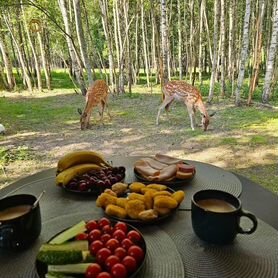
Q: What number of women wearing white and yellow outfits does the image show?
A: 0